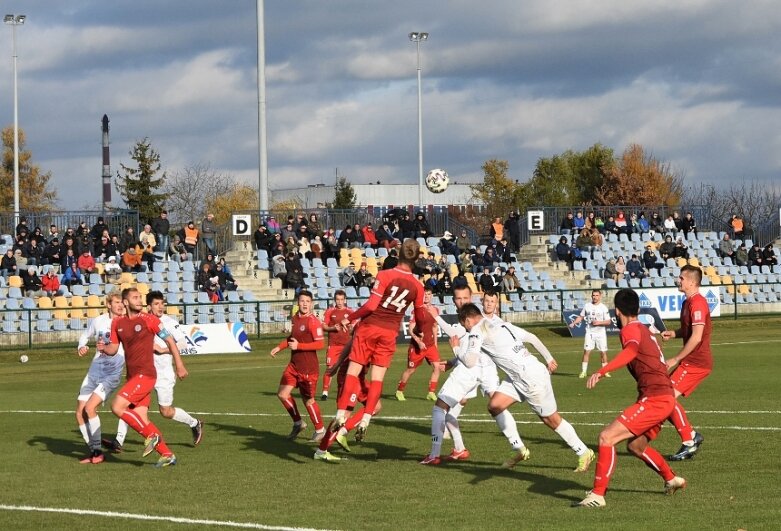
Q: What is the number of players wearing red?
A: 8